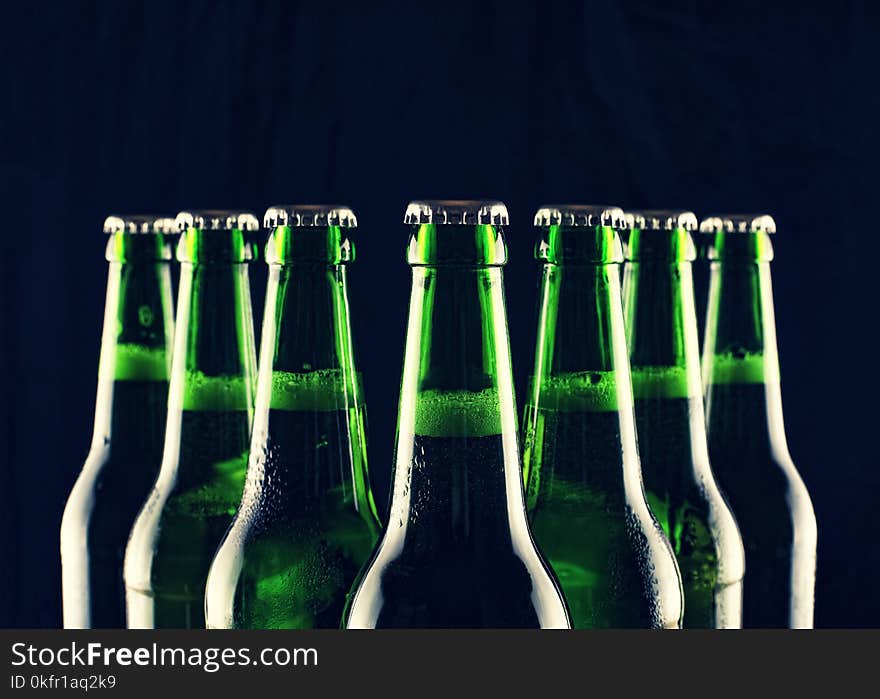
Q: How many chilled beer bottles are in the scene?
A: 7